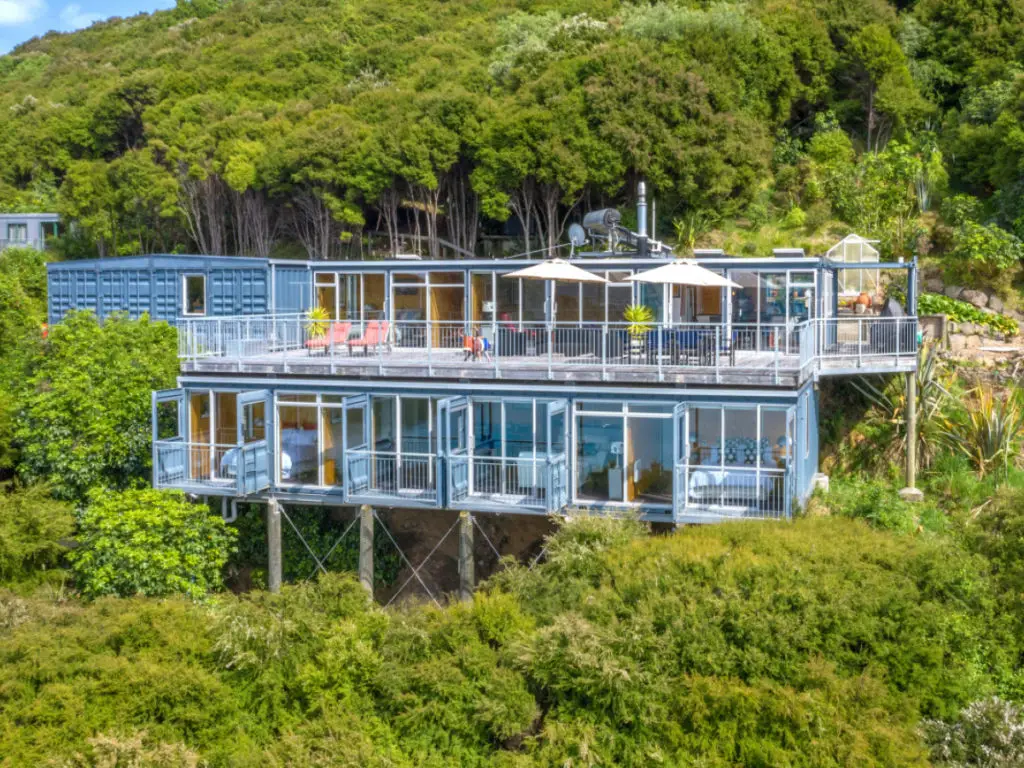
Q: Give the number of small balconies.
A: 4